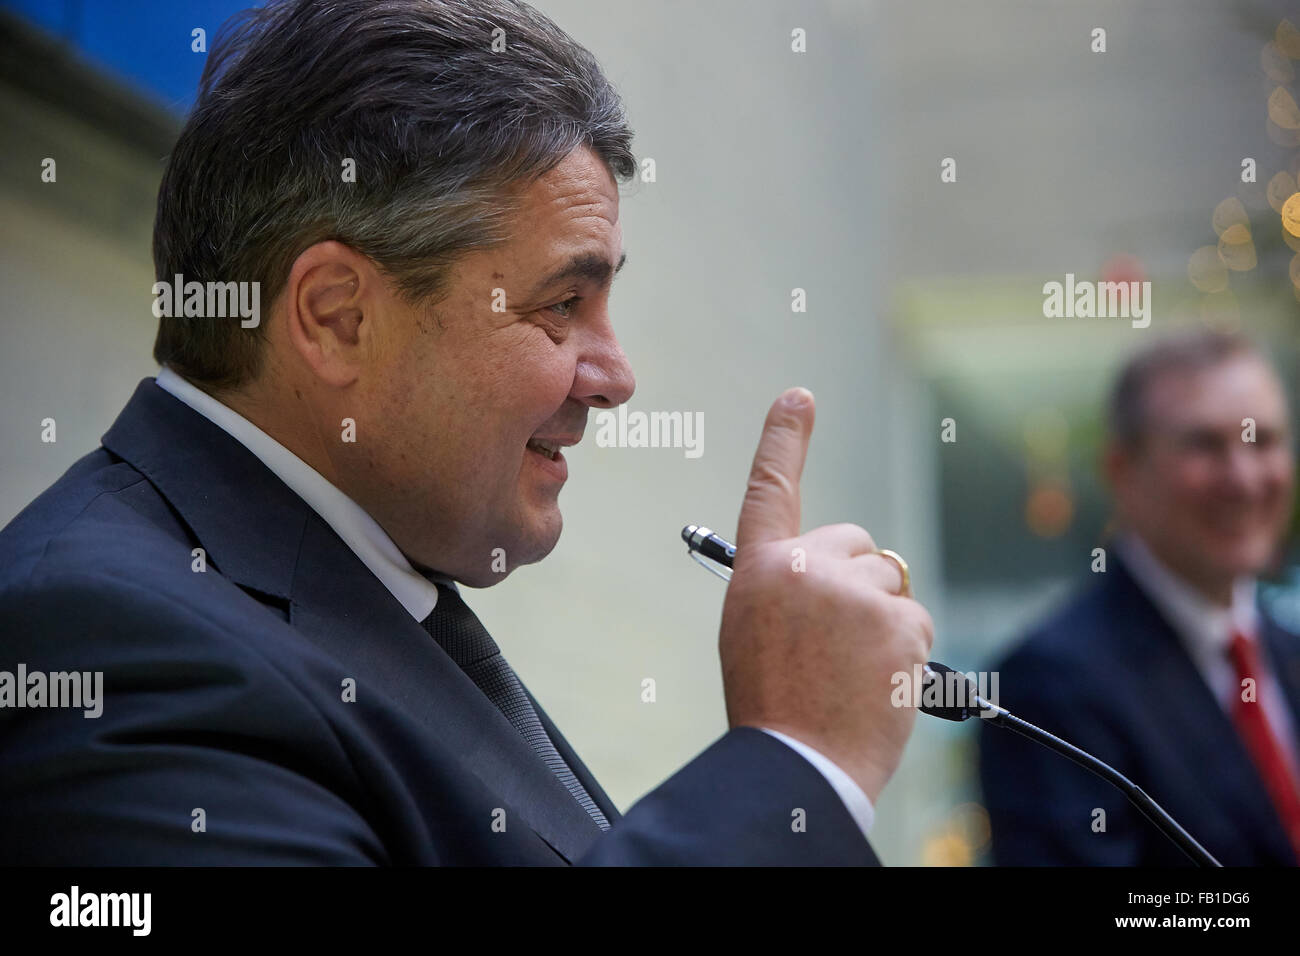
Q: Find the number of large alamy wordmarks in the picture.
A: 6